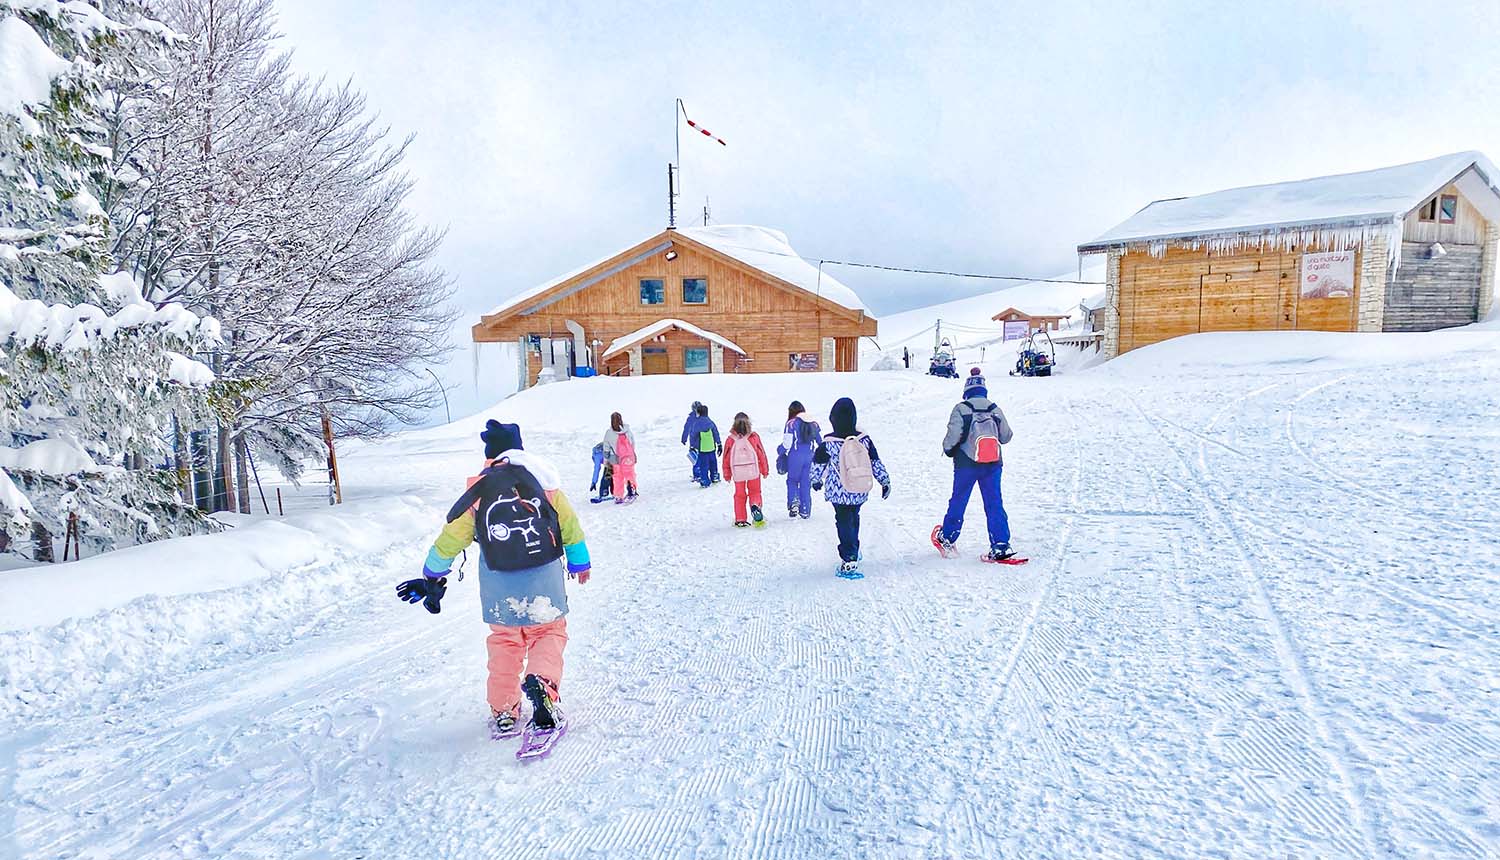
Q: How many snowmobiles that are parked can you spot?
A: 2